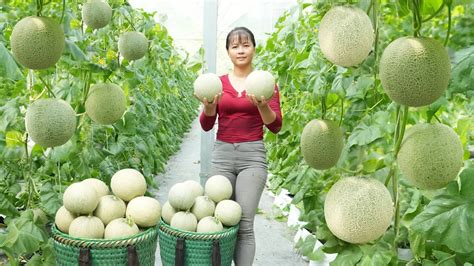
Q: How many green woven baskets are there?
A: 2